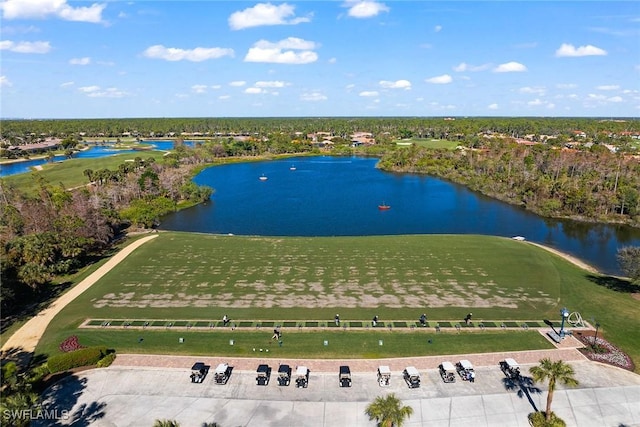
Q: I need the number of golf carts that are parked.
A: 11